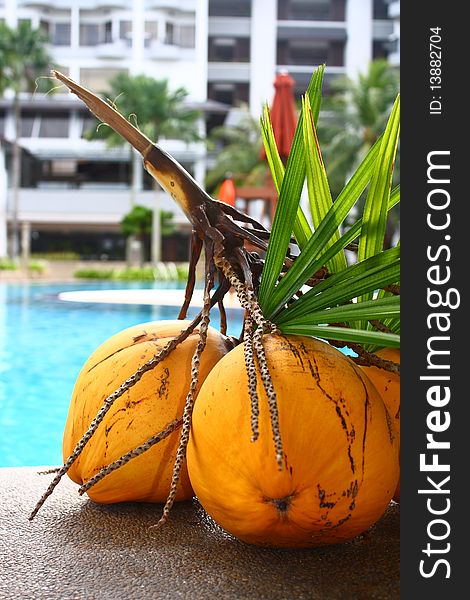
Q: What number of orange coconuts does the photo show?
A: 3